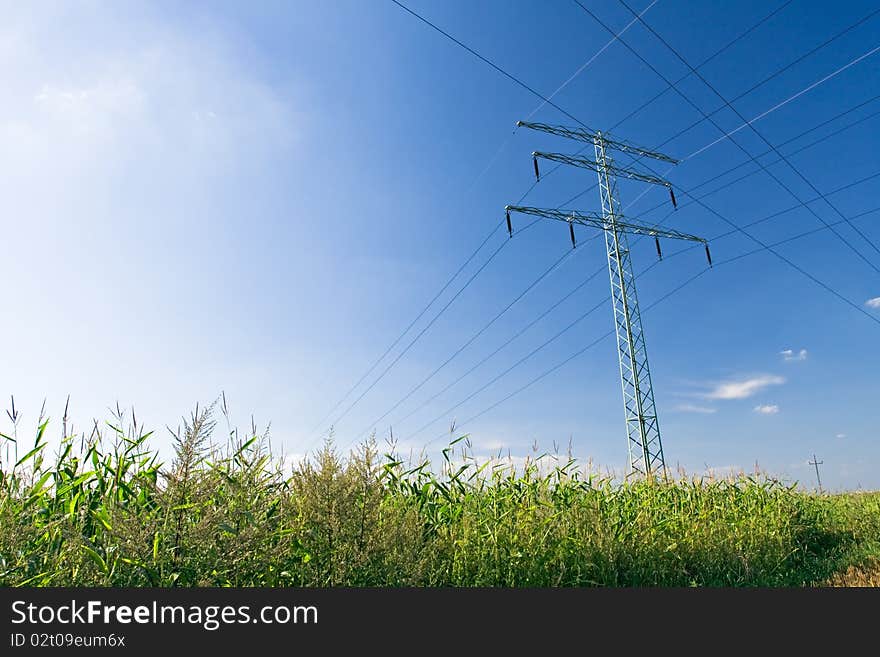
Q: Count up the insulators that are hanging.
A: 6